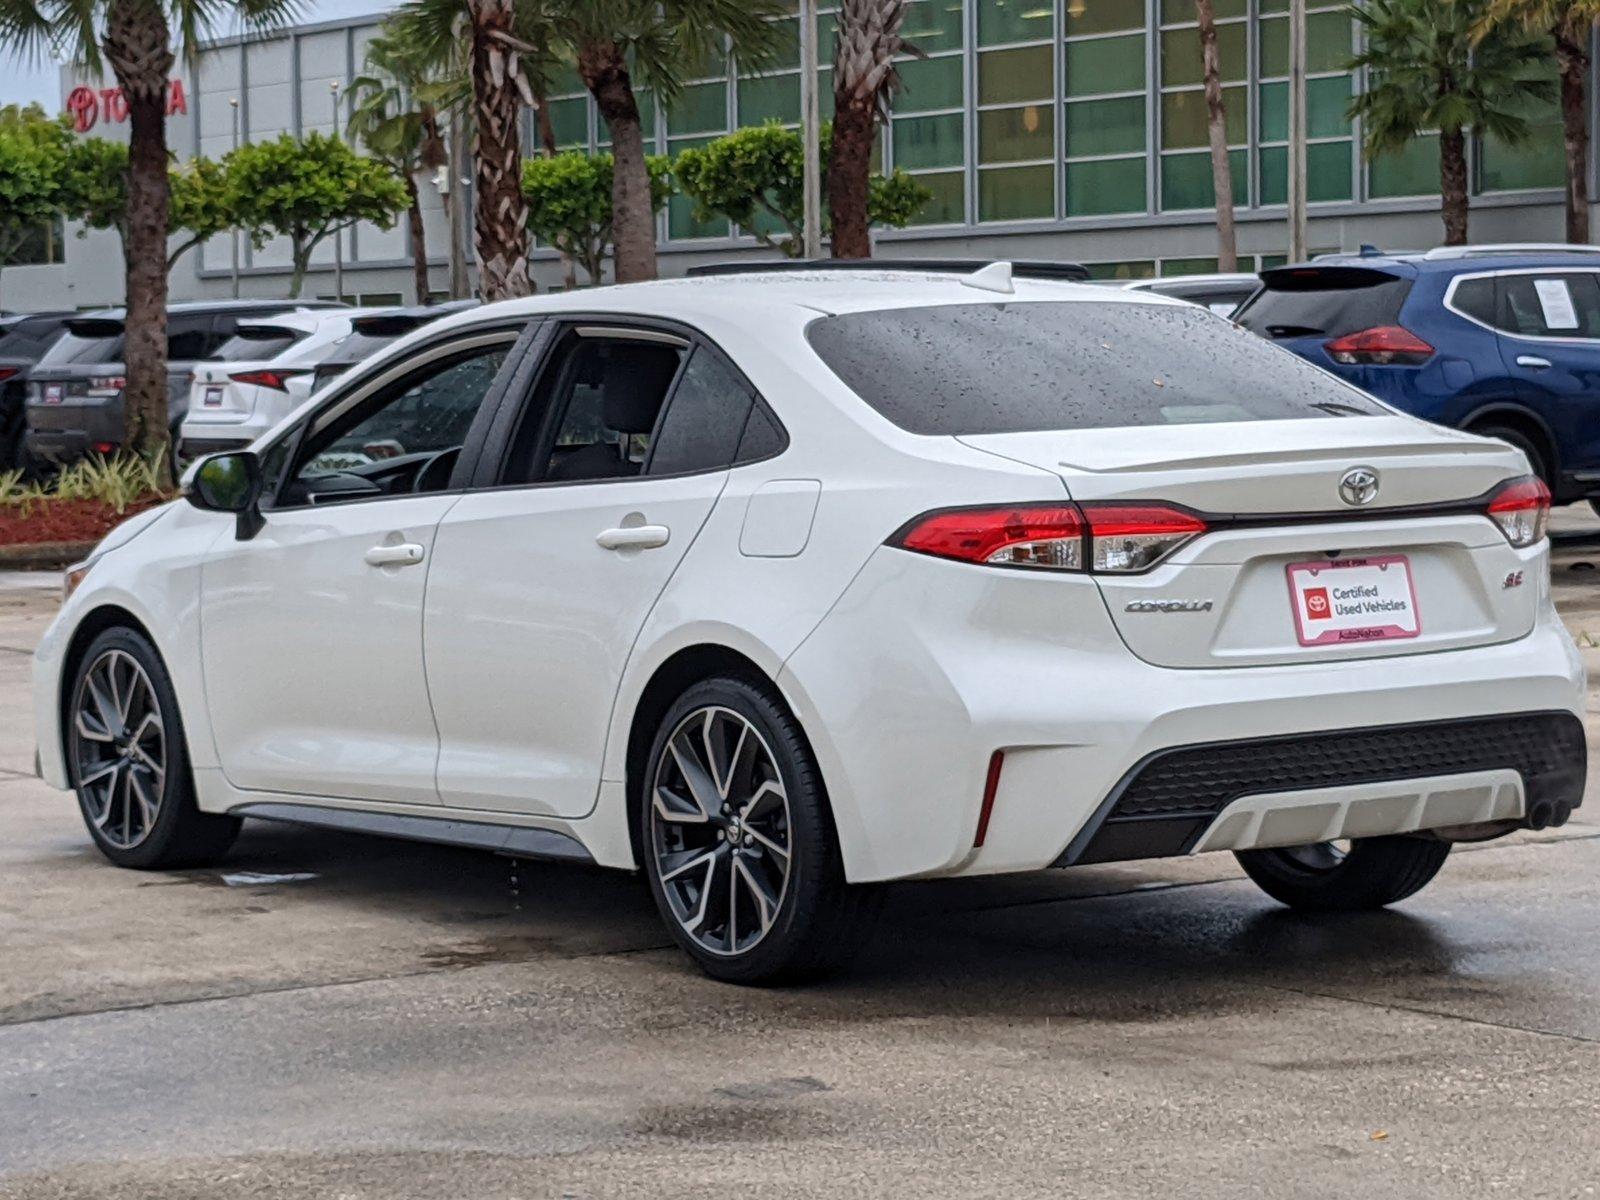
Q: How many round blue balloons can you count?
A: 0